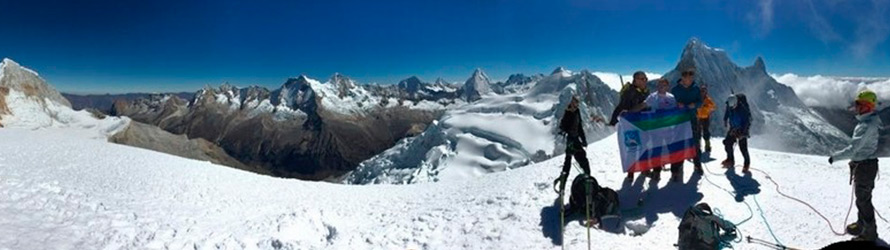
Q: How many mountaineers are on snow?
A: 7